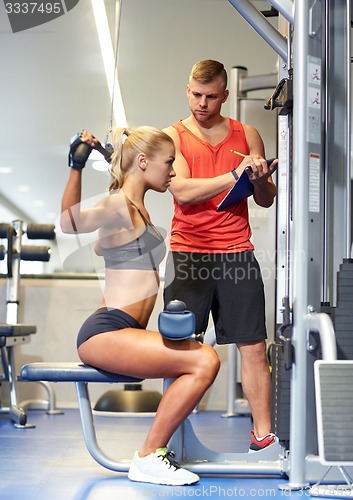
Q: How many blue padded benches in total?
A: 1